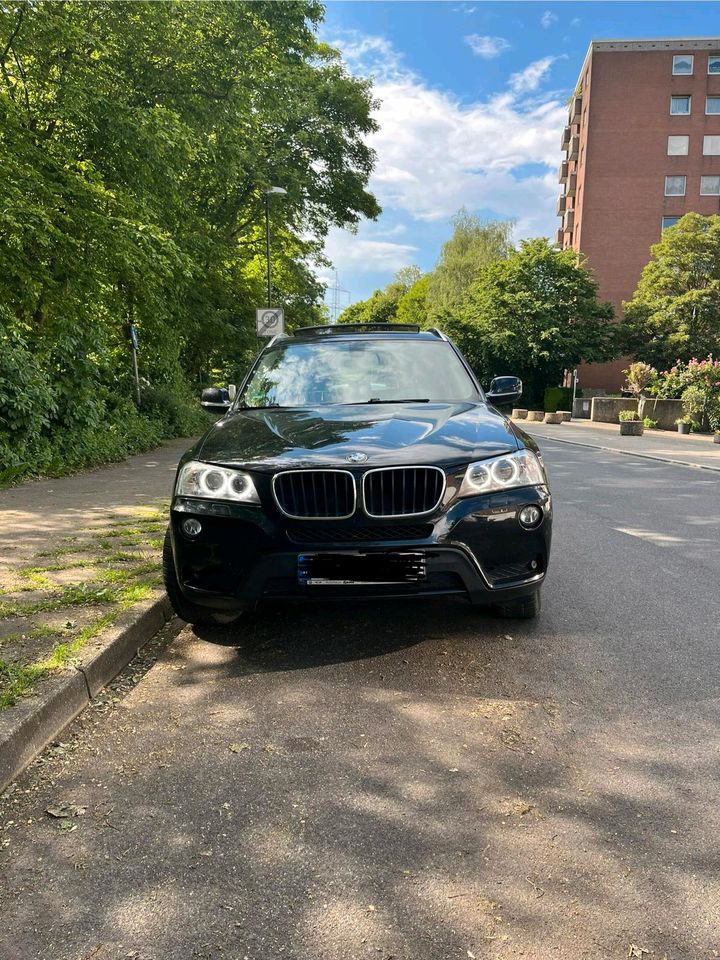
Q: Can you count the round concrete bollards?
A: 4